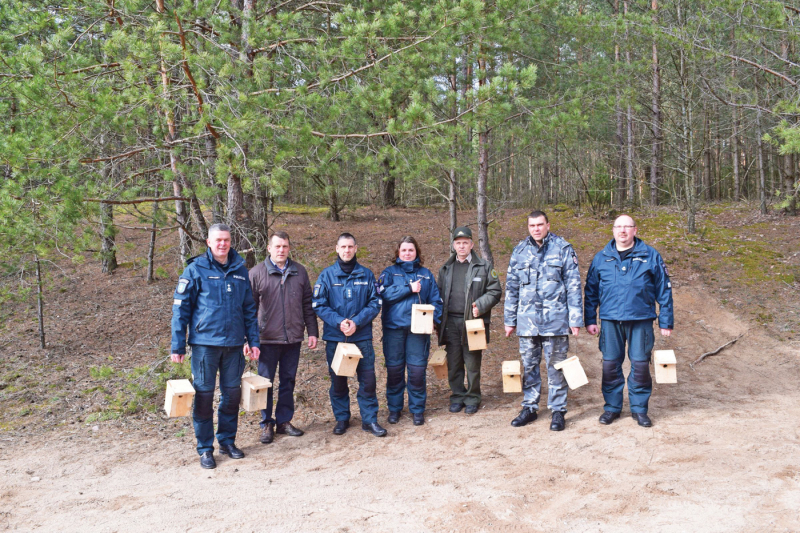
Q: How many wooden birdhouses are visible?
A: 9